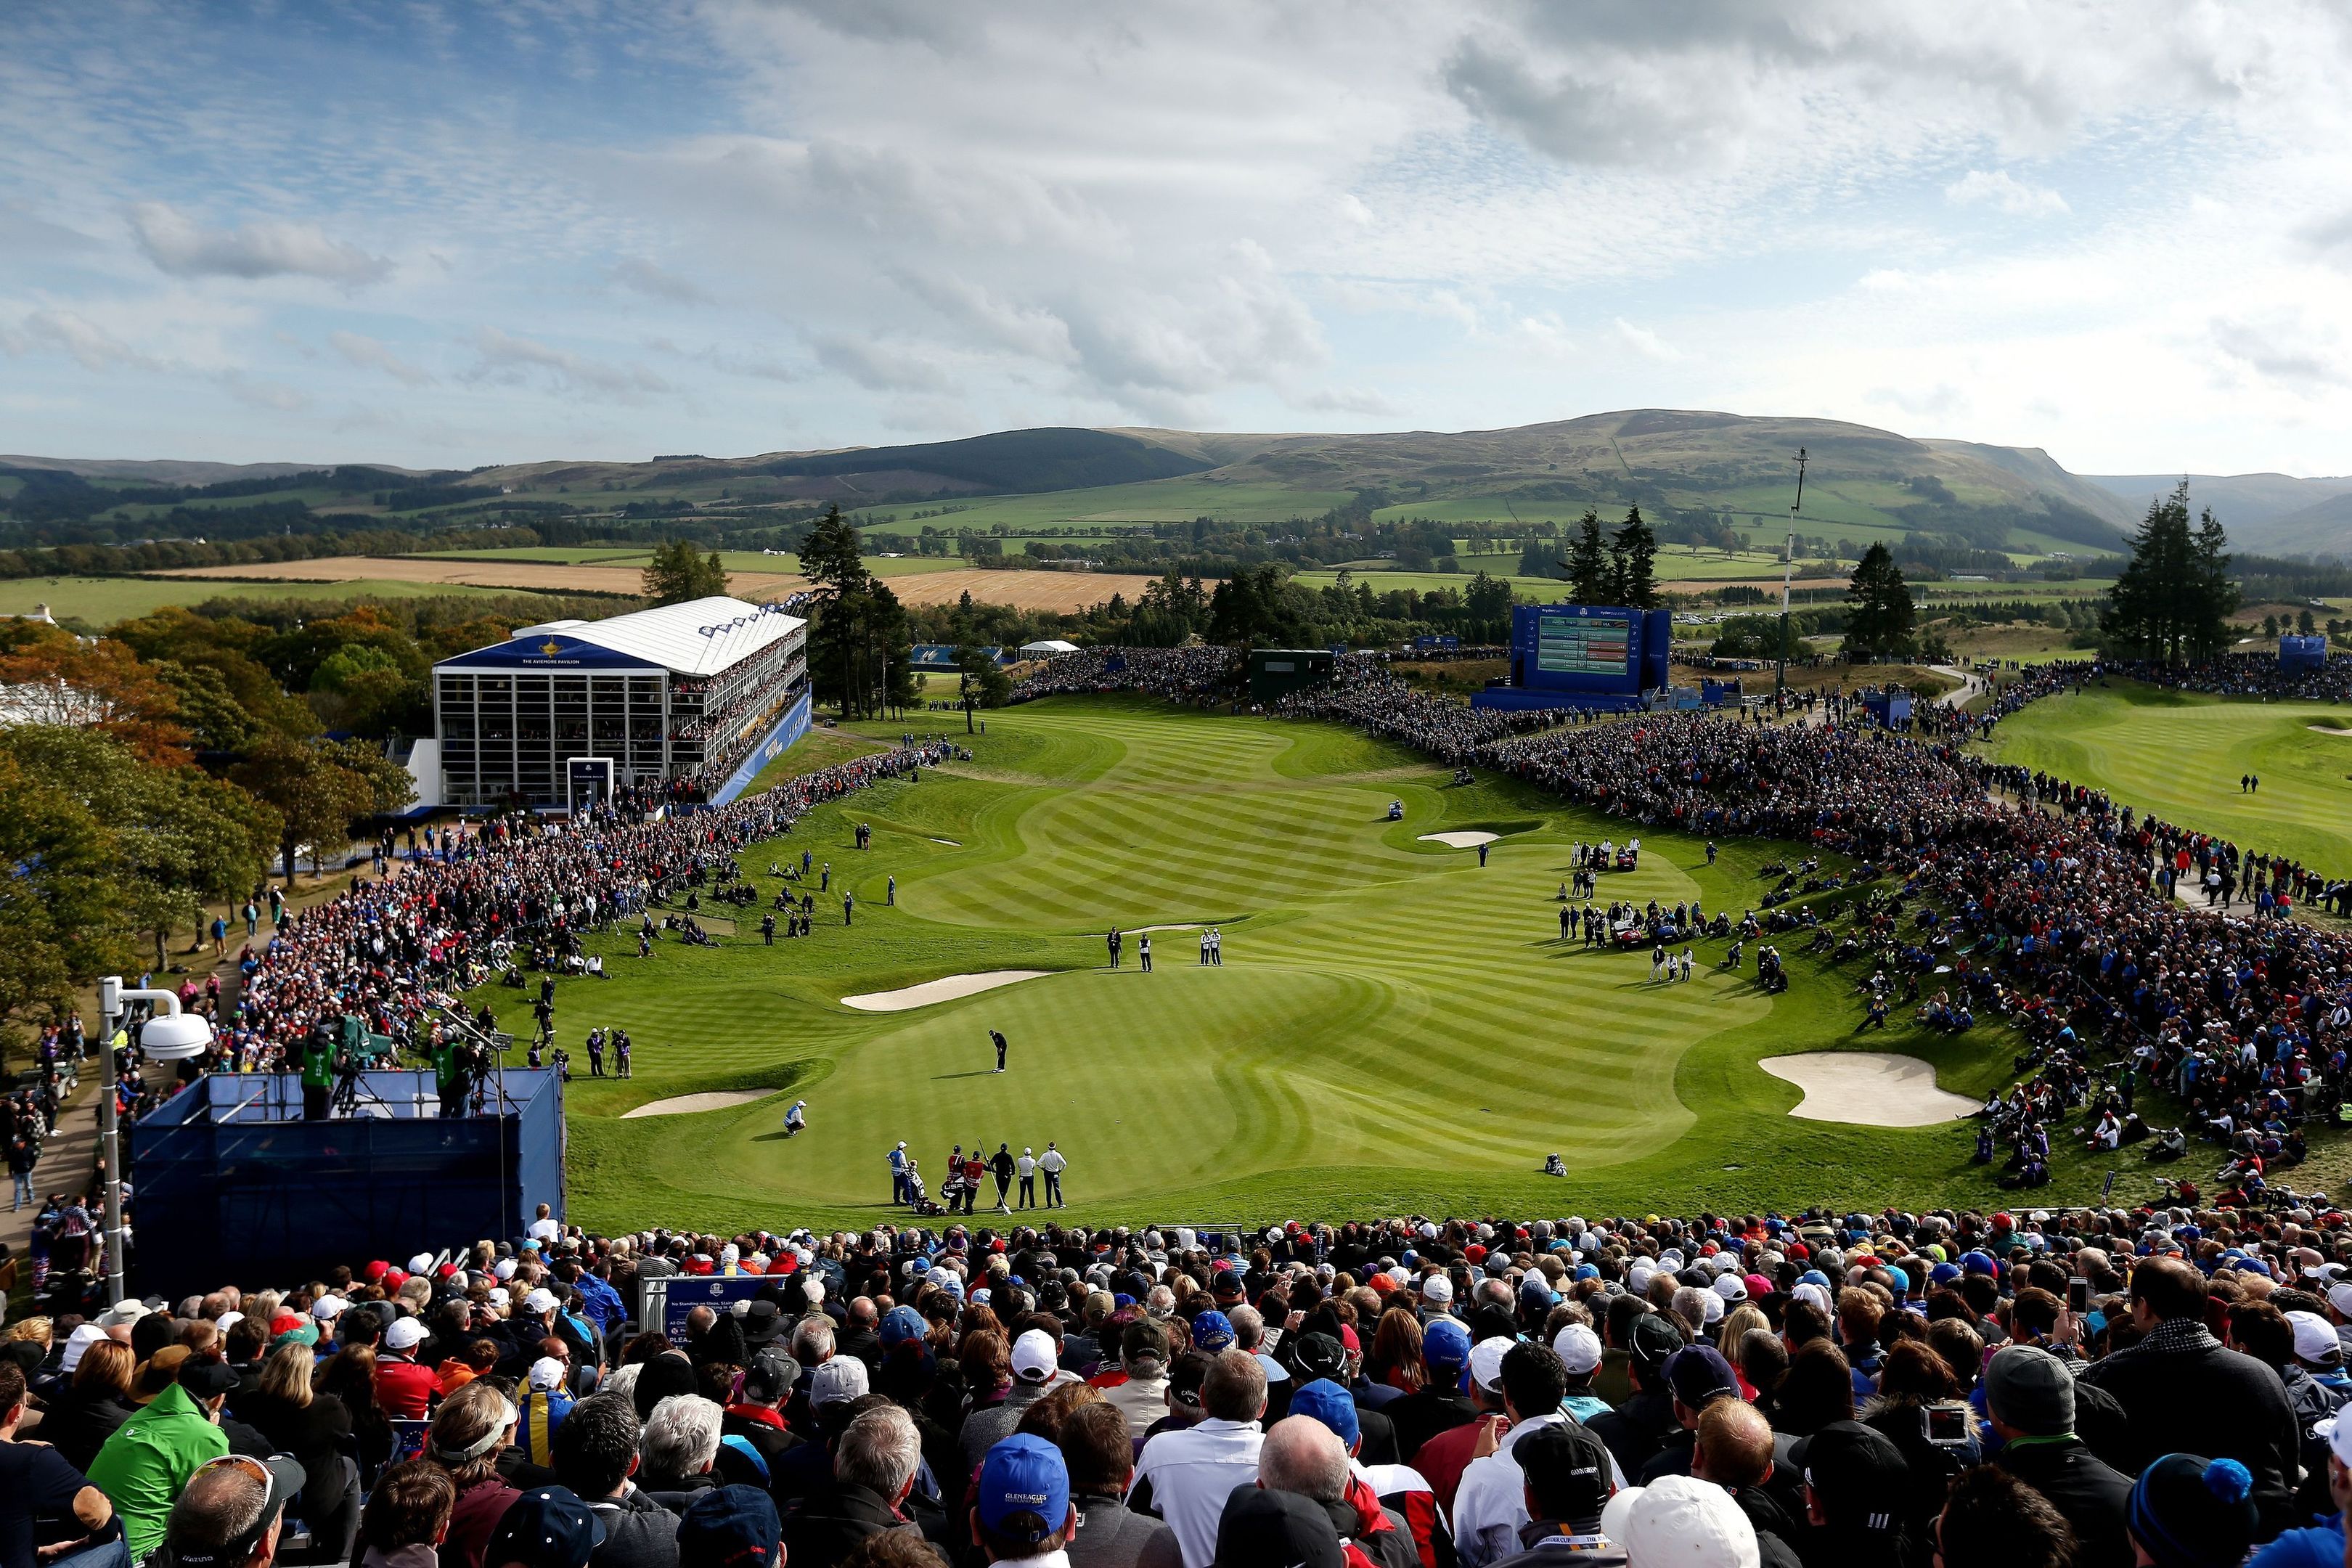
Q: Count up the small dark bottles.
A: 0